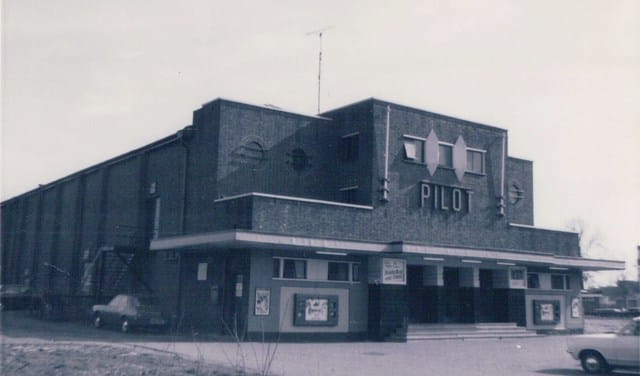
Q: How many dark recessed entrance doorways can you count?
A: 3